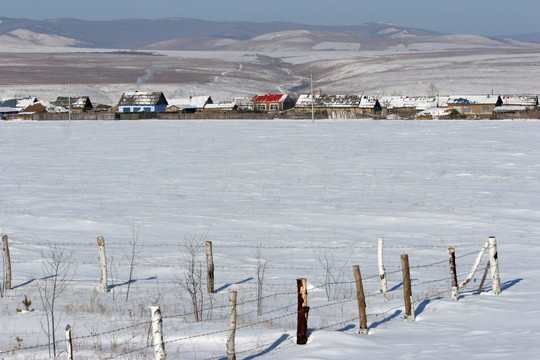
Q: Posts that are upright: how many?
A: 12